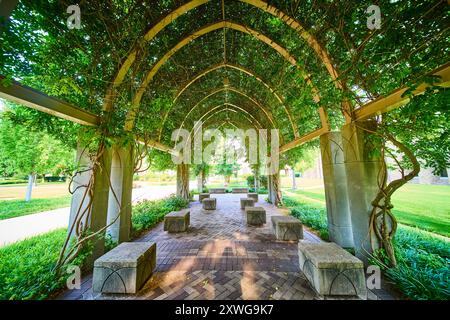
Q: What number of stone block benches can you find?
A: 11